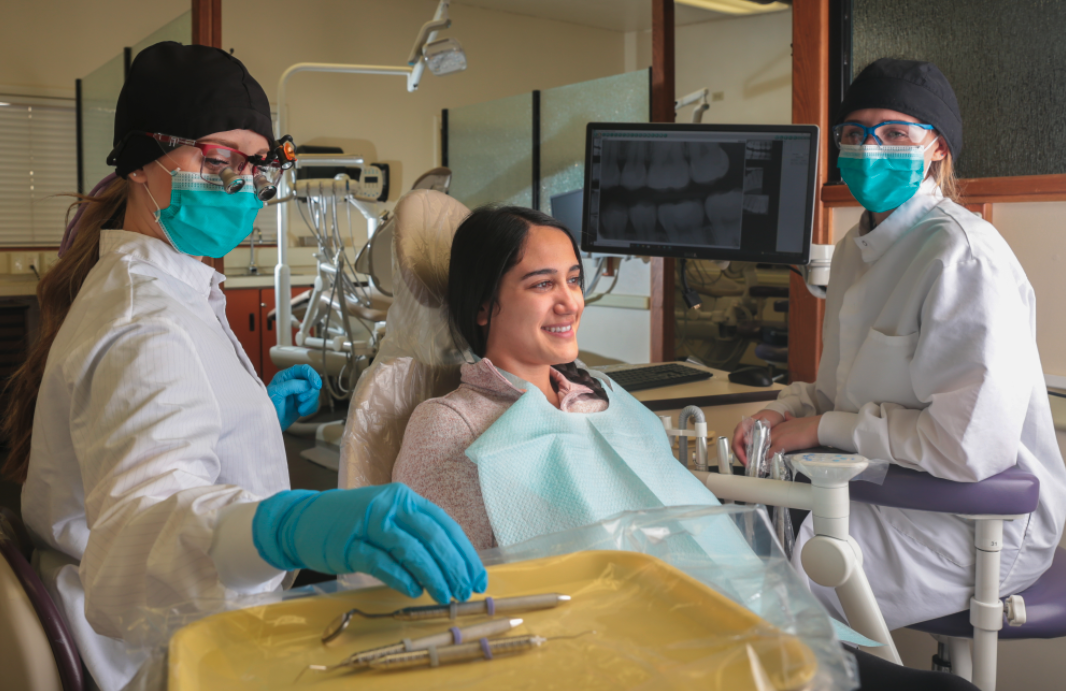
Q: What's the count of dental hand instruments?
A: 3